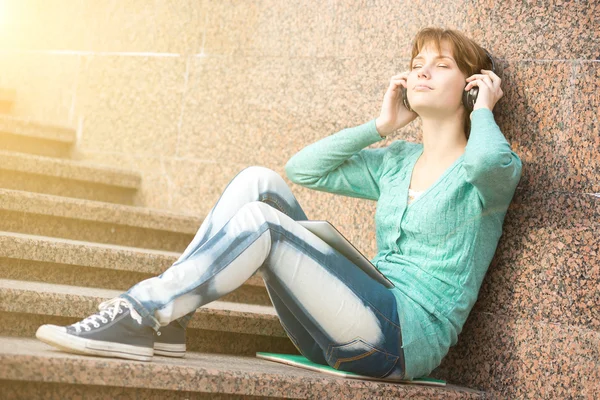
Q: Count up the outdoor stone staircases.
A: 1